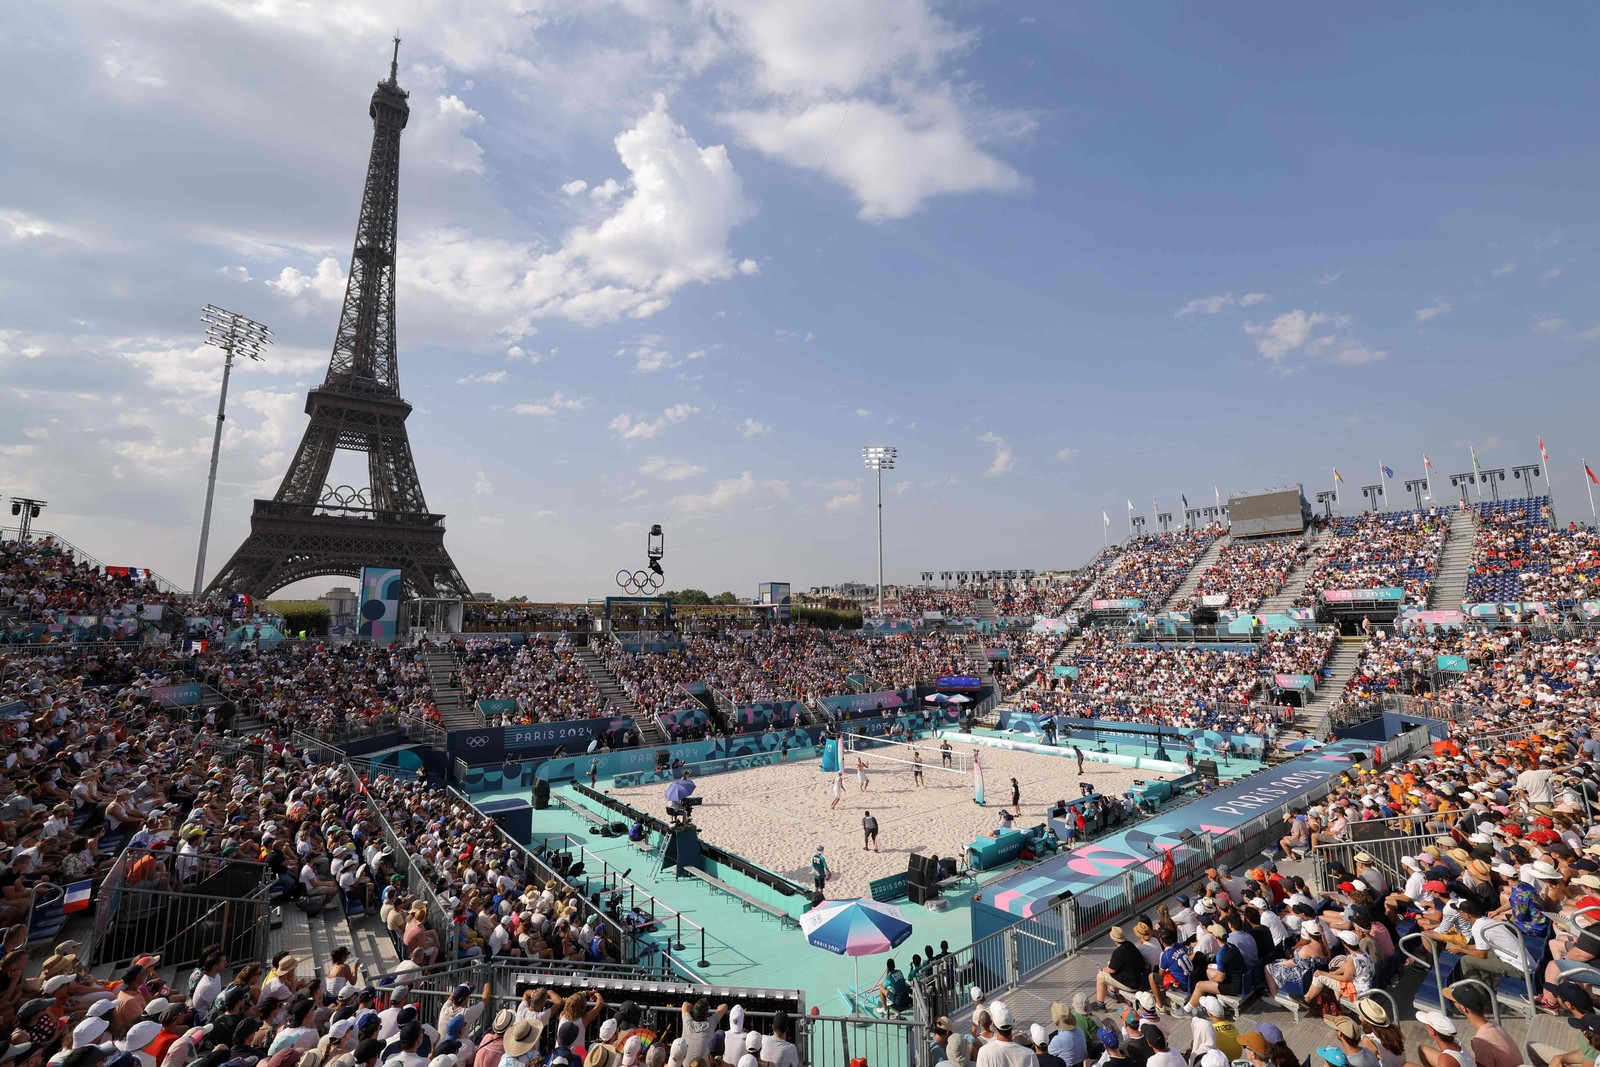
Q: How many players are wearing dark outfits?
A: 2